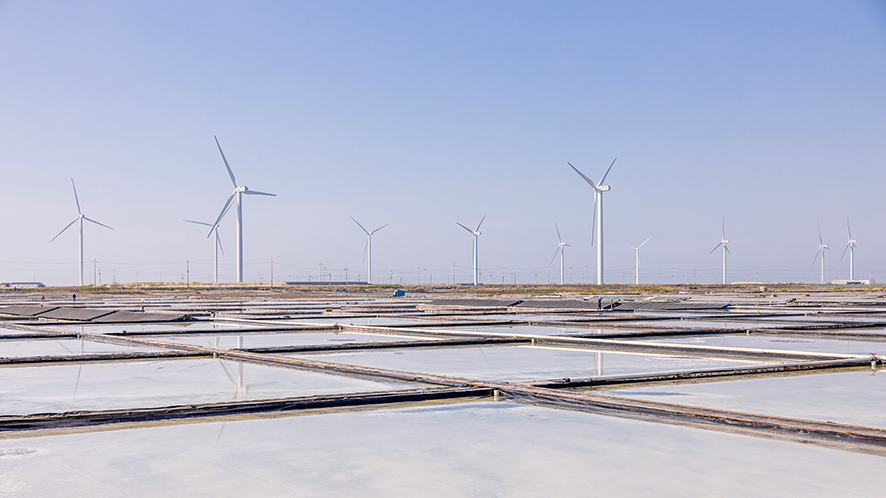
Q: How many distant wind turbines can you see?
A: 11